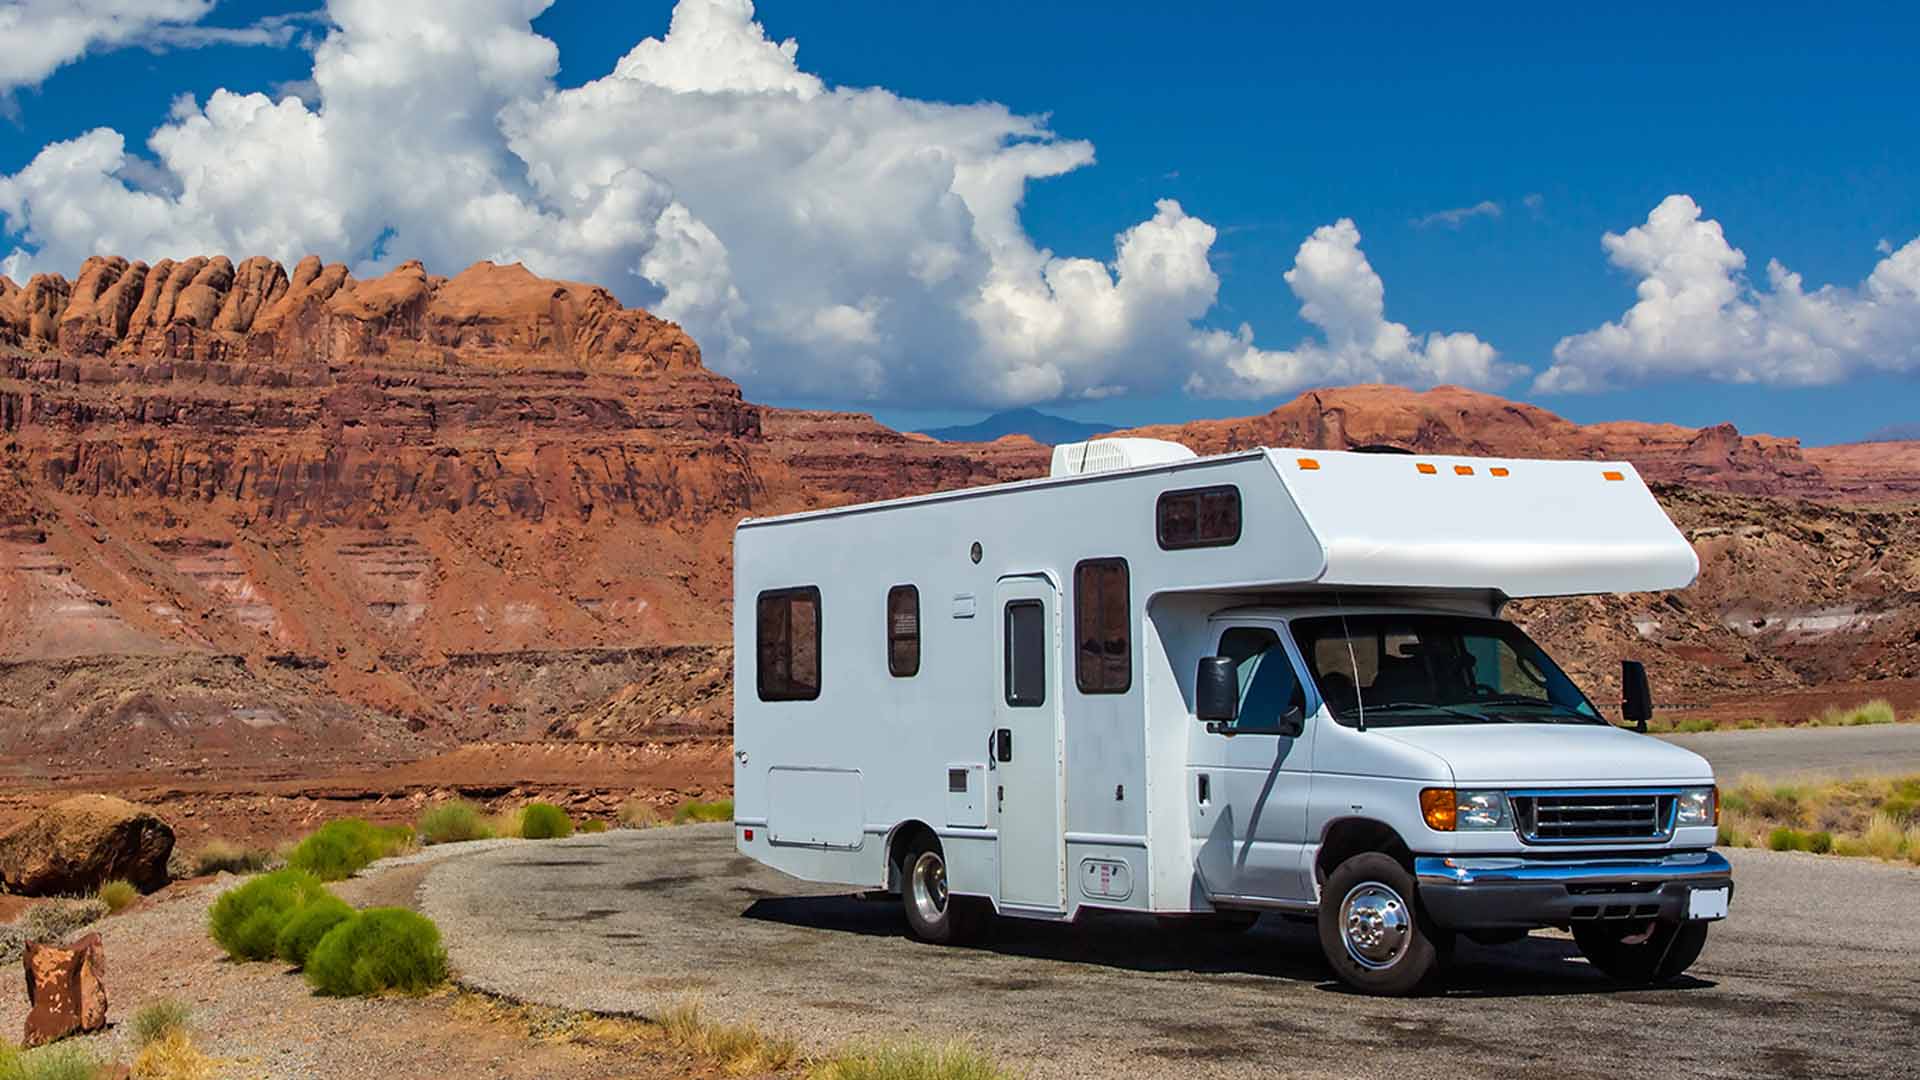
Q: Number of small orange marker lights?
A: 5